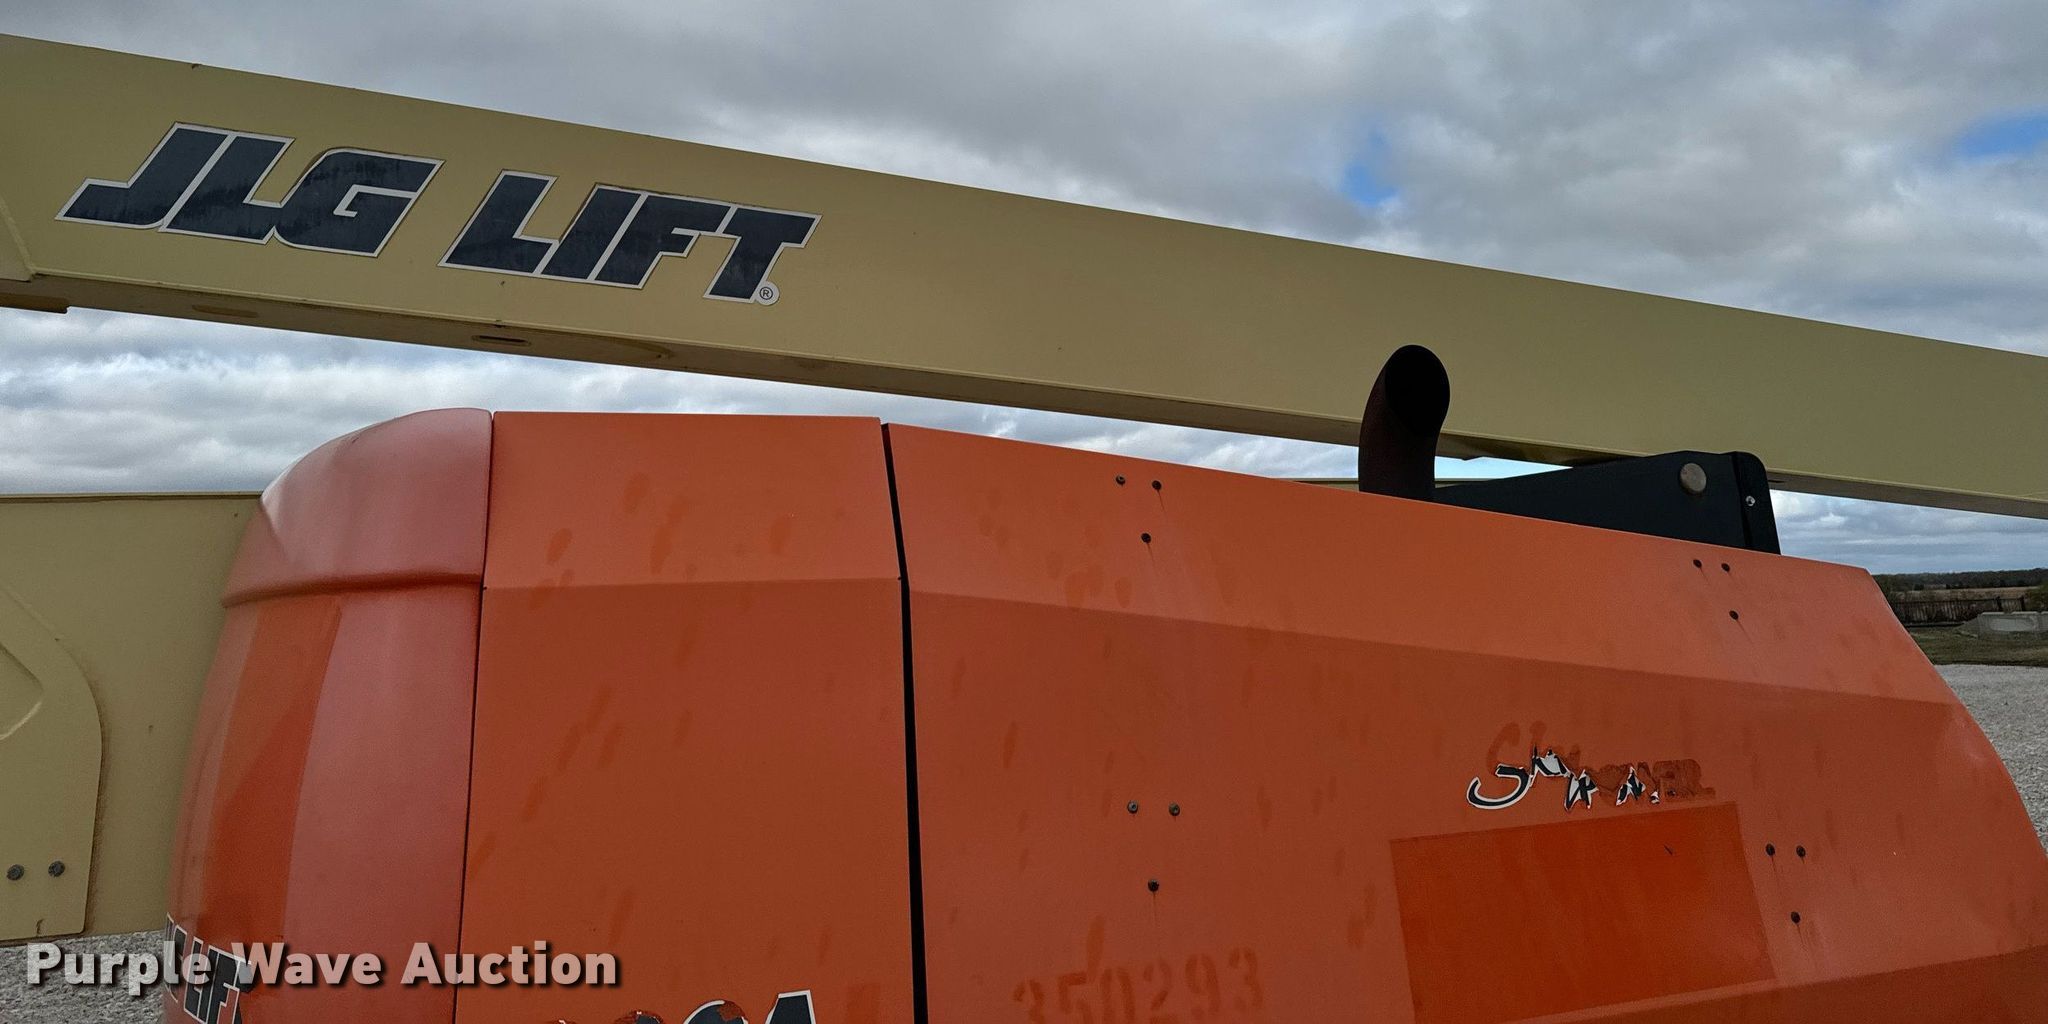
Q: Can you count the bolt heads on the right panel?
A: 12